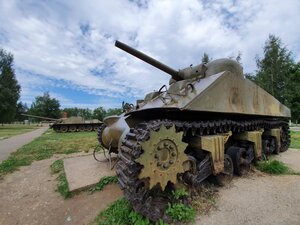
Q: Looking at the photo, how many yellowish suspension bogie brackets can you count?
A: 3